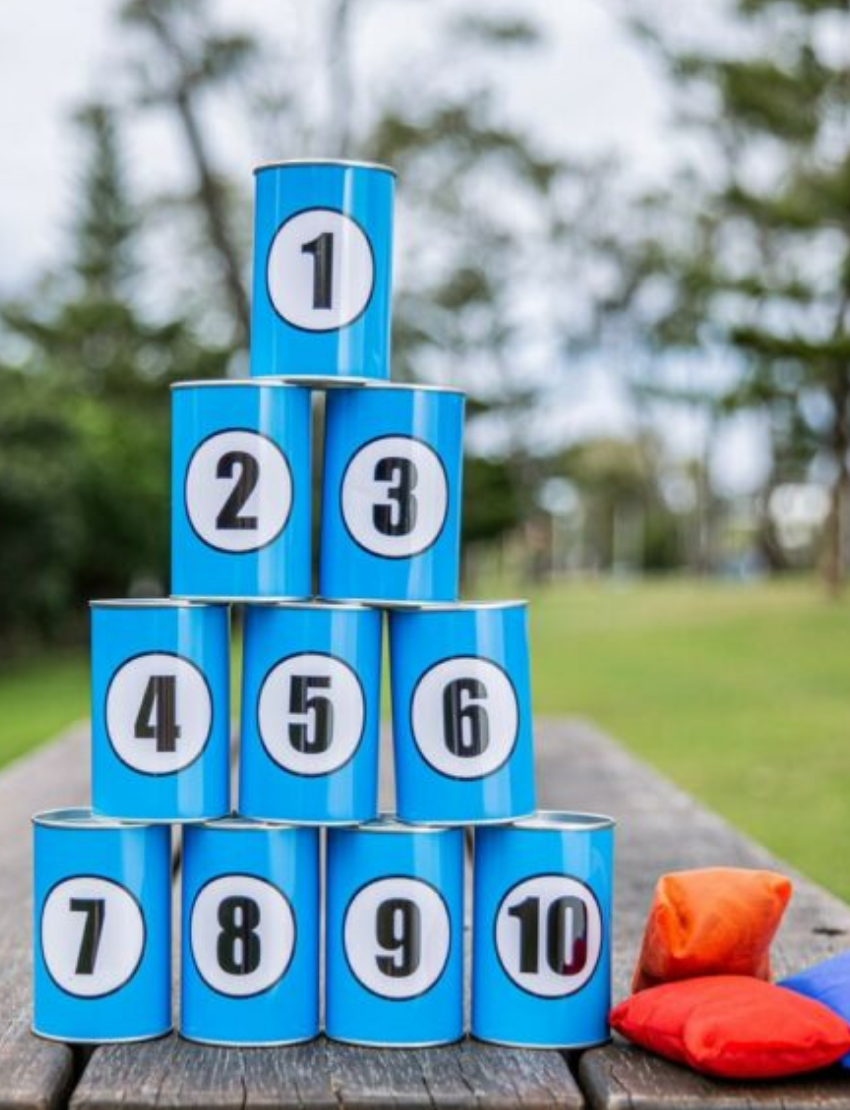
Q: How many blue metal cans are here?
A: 10